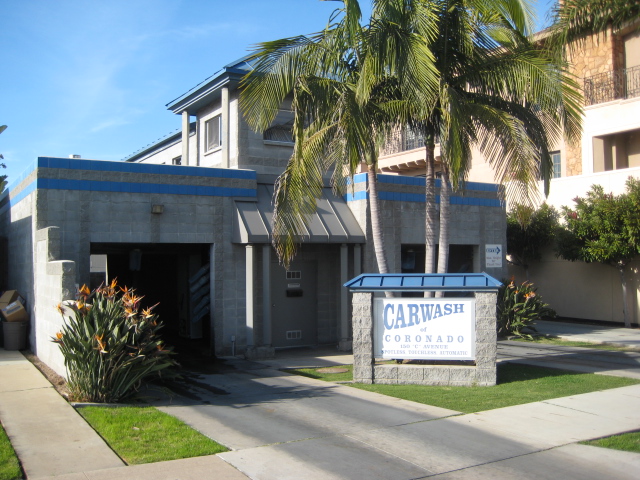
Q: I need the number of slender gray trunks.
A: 3